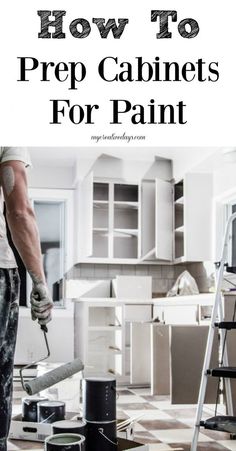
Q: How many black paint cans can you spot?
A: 6